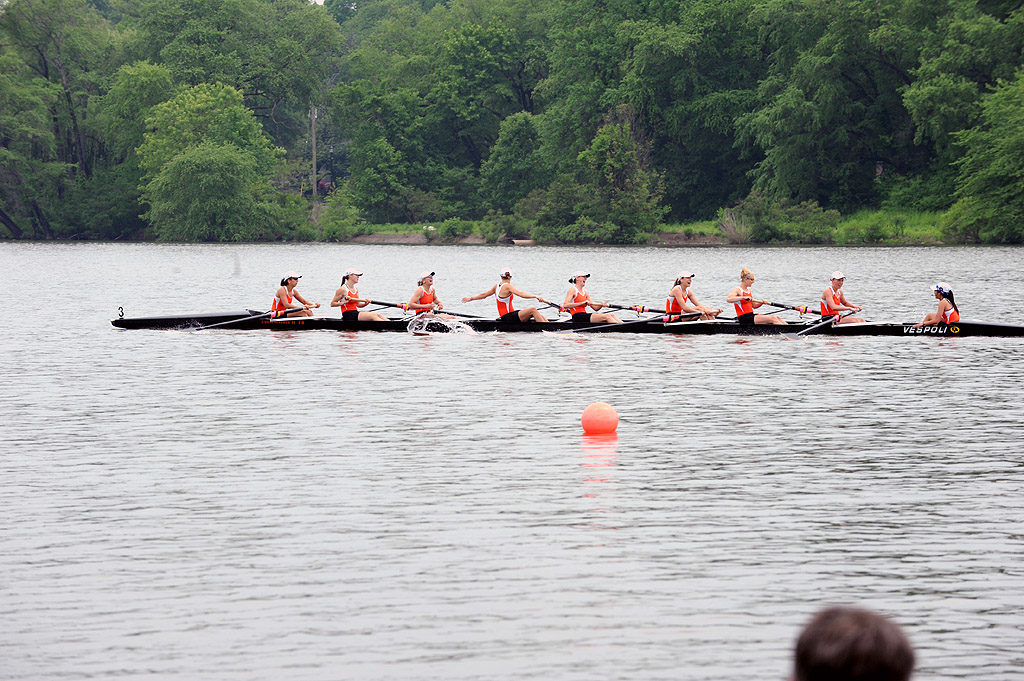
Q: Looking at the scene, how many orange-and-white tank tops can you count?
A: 9